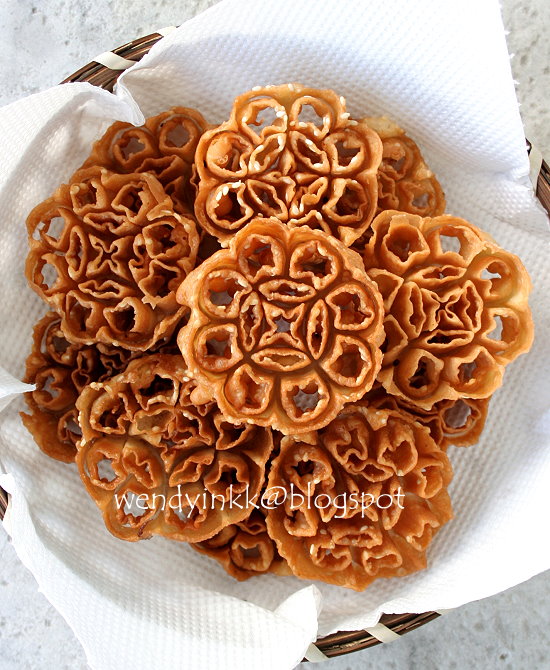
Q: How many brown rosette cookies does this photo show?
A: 11